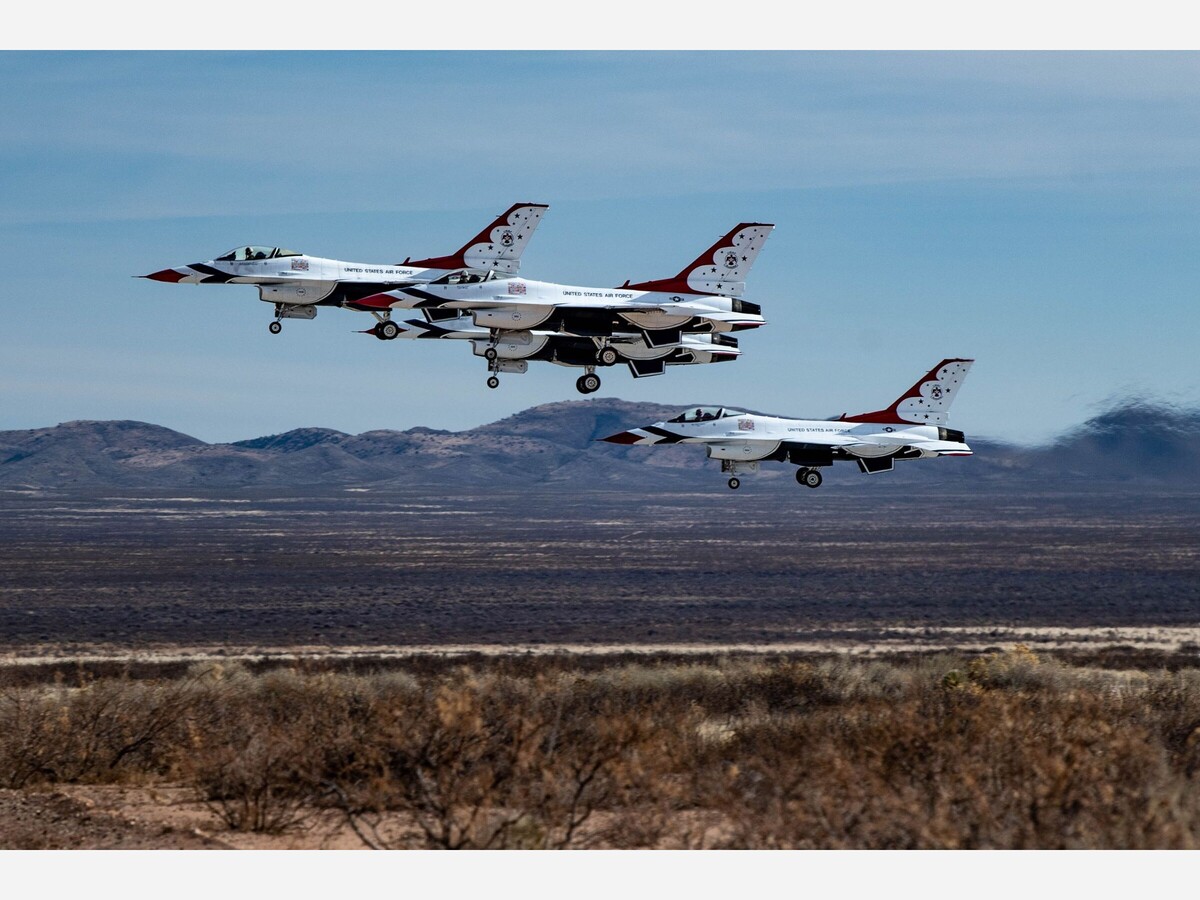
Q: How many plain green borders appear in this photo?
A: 0